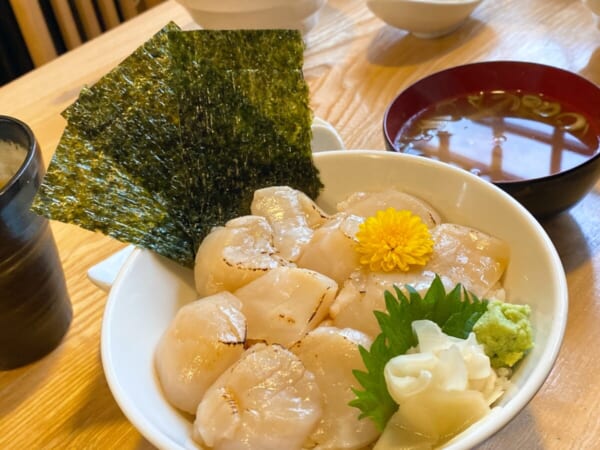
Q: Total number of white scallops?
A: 10